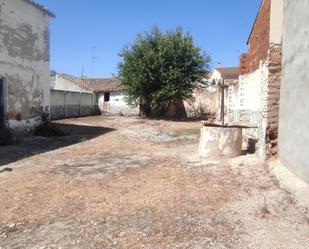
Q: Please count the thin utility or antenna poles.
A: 2